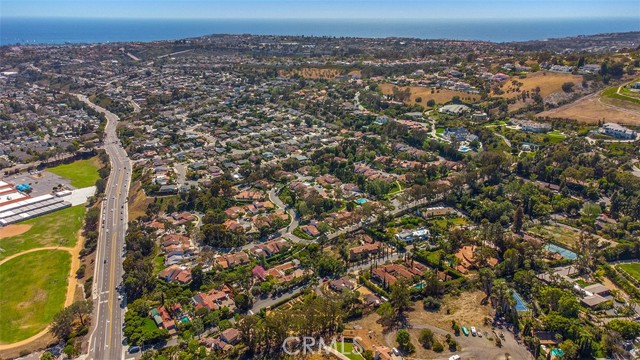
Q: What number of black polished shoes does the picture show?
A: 0